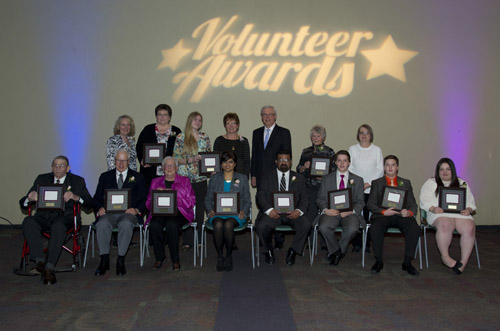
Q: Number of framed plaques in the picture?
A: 11